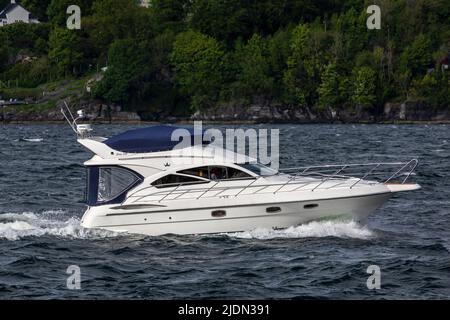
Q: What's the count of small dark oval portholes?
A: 3